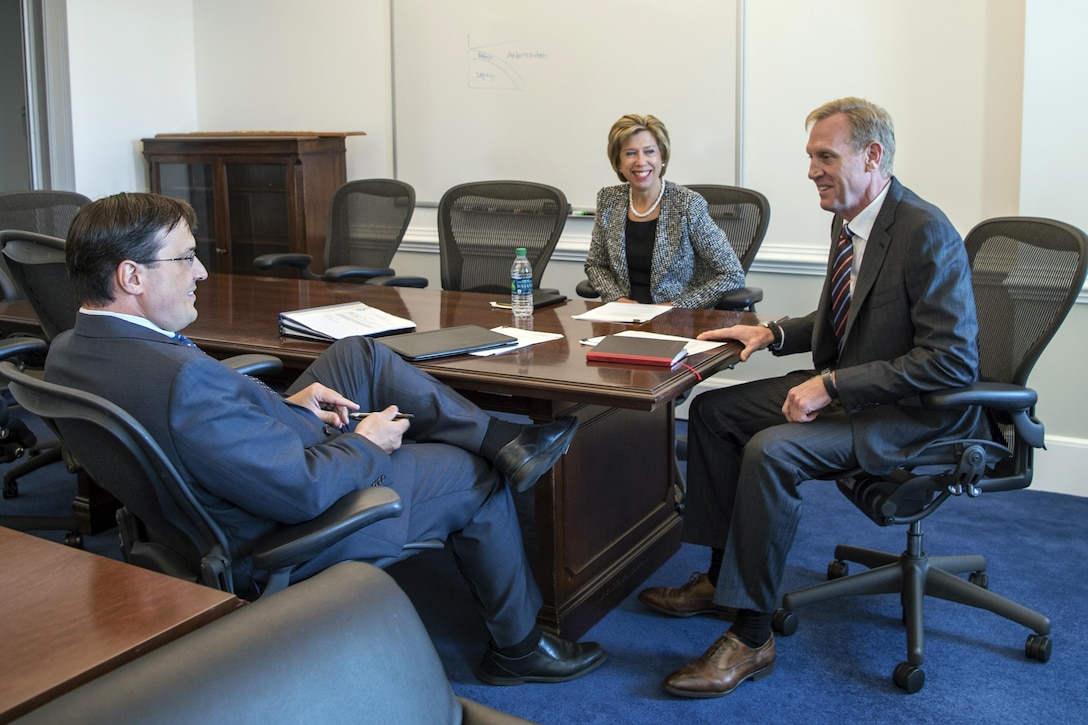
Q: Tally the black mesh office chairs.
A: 7